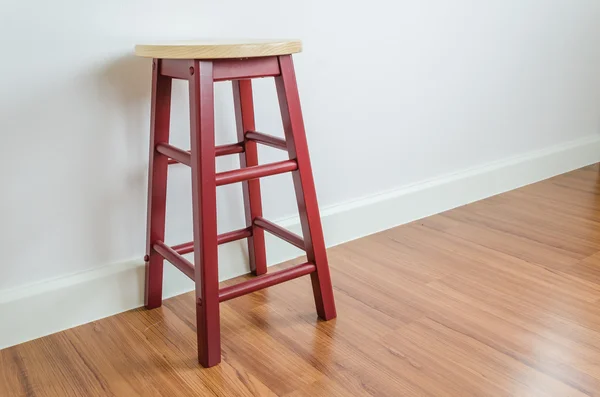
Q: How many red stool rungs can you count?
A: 8